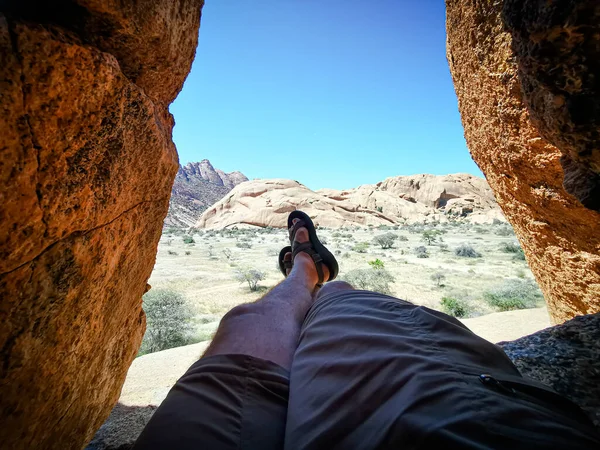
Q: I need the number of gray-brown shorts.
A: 1